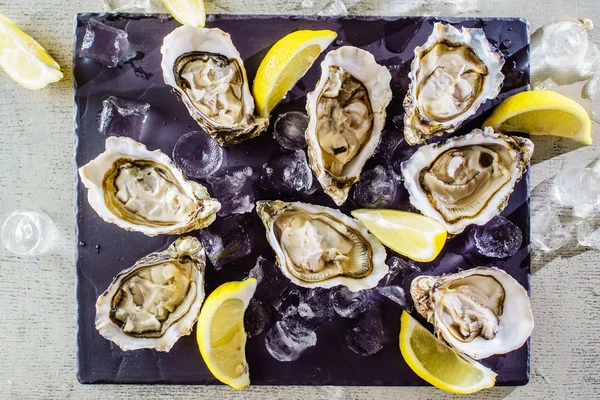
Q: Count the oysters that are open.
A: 8